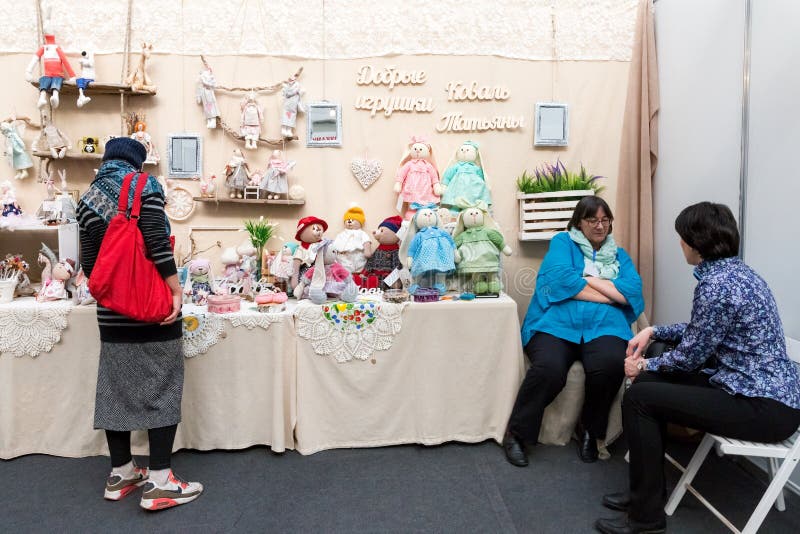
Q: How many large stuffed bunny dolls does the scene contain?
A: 4